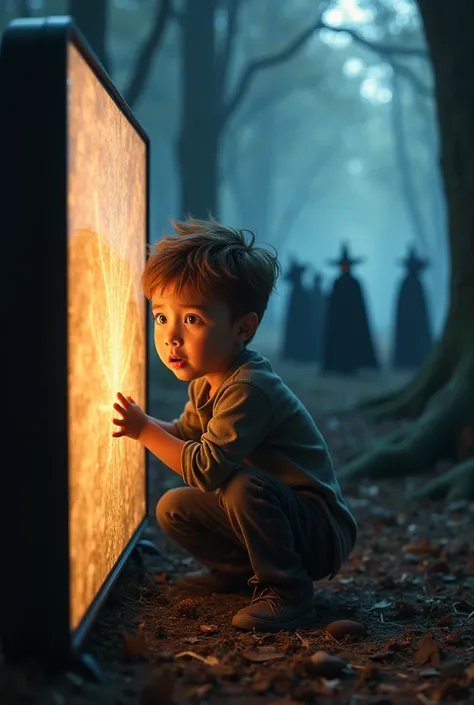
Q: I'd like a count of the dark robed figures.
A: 4